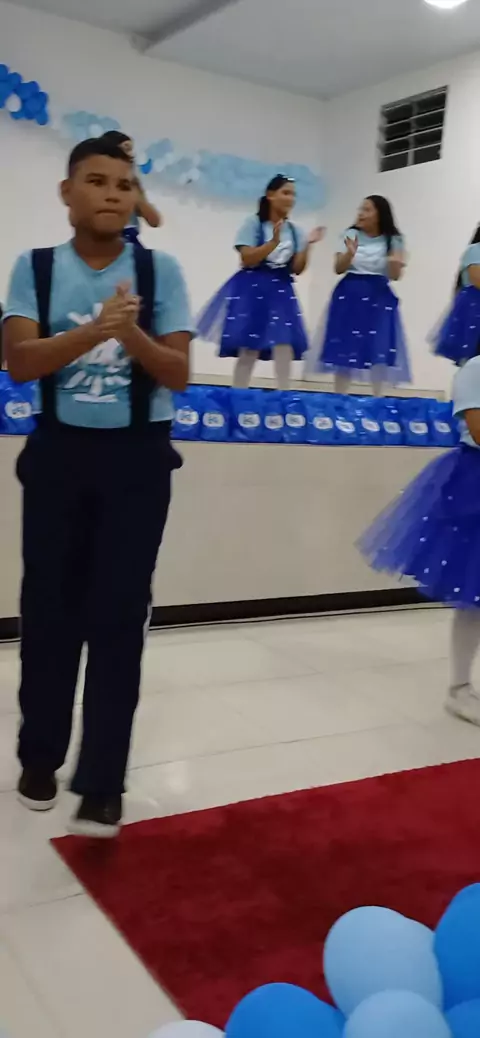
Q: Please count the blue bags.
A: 12